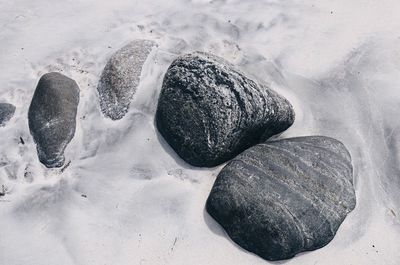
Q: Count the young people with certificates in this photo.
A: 0